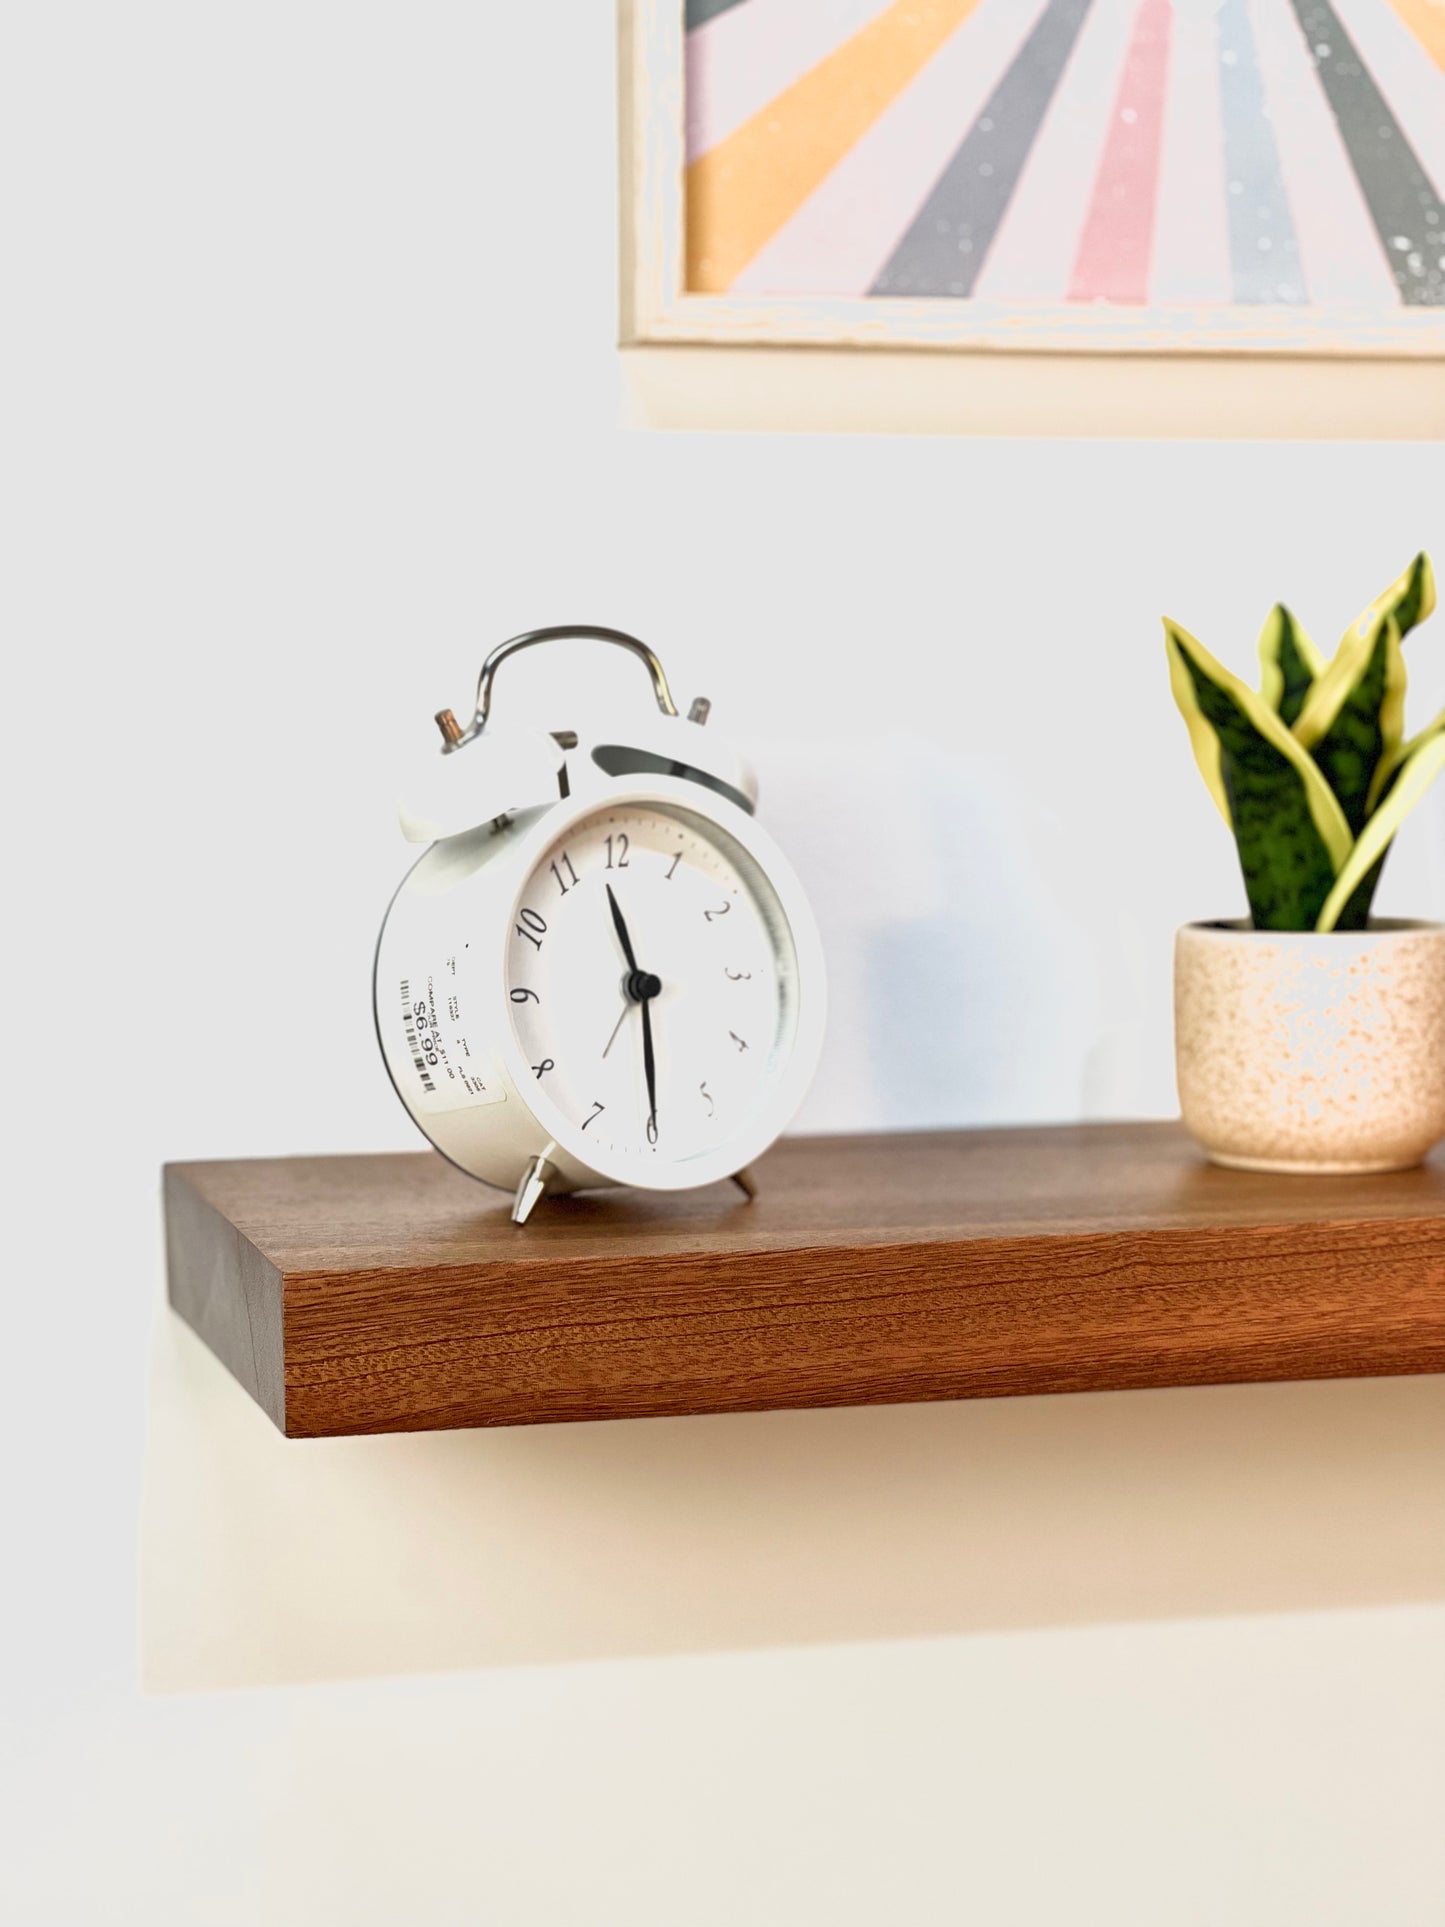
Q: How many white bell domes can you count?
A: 2